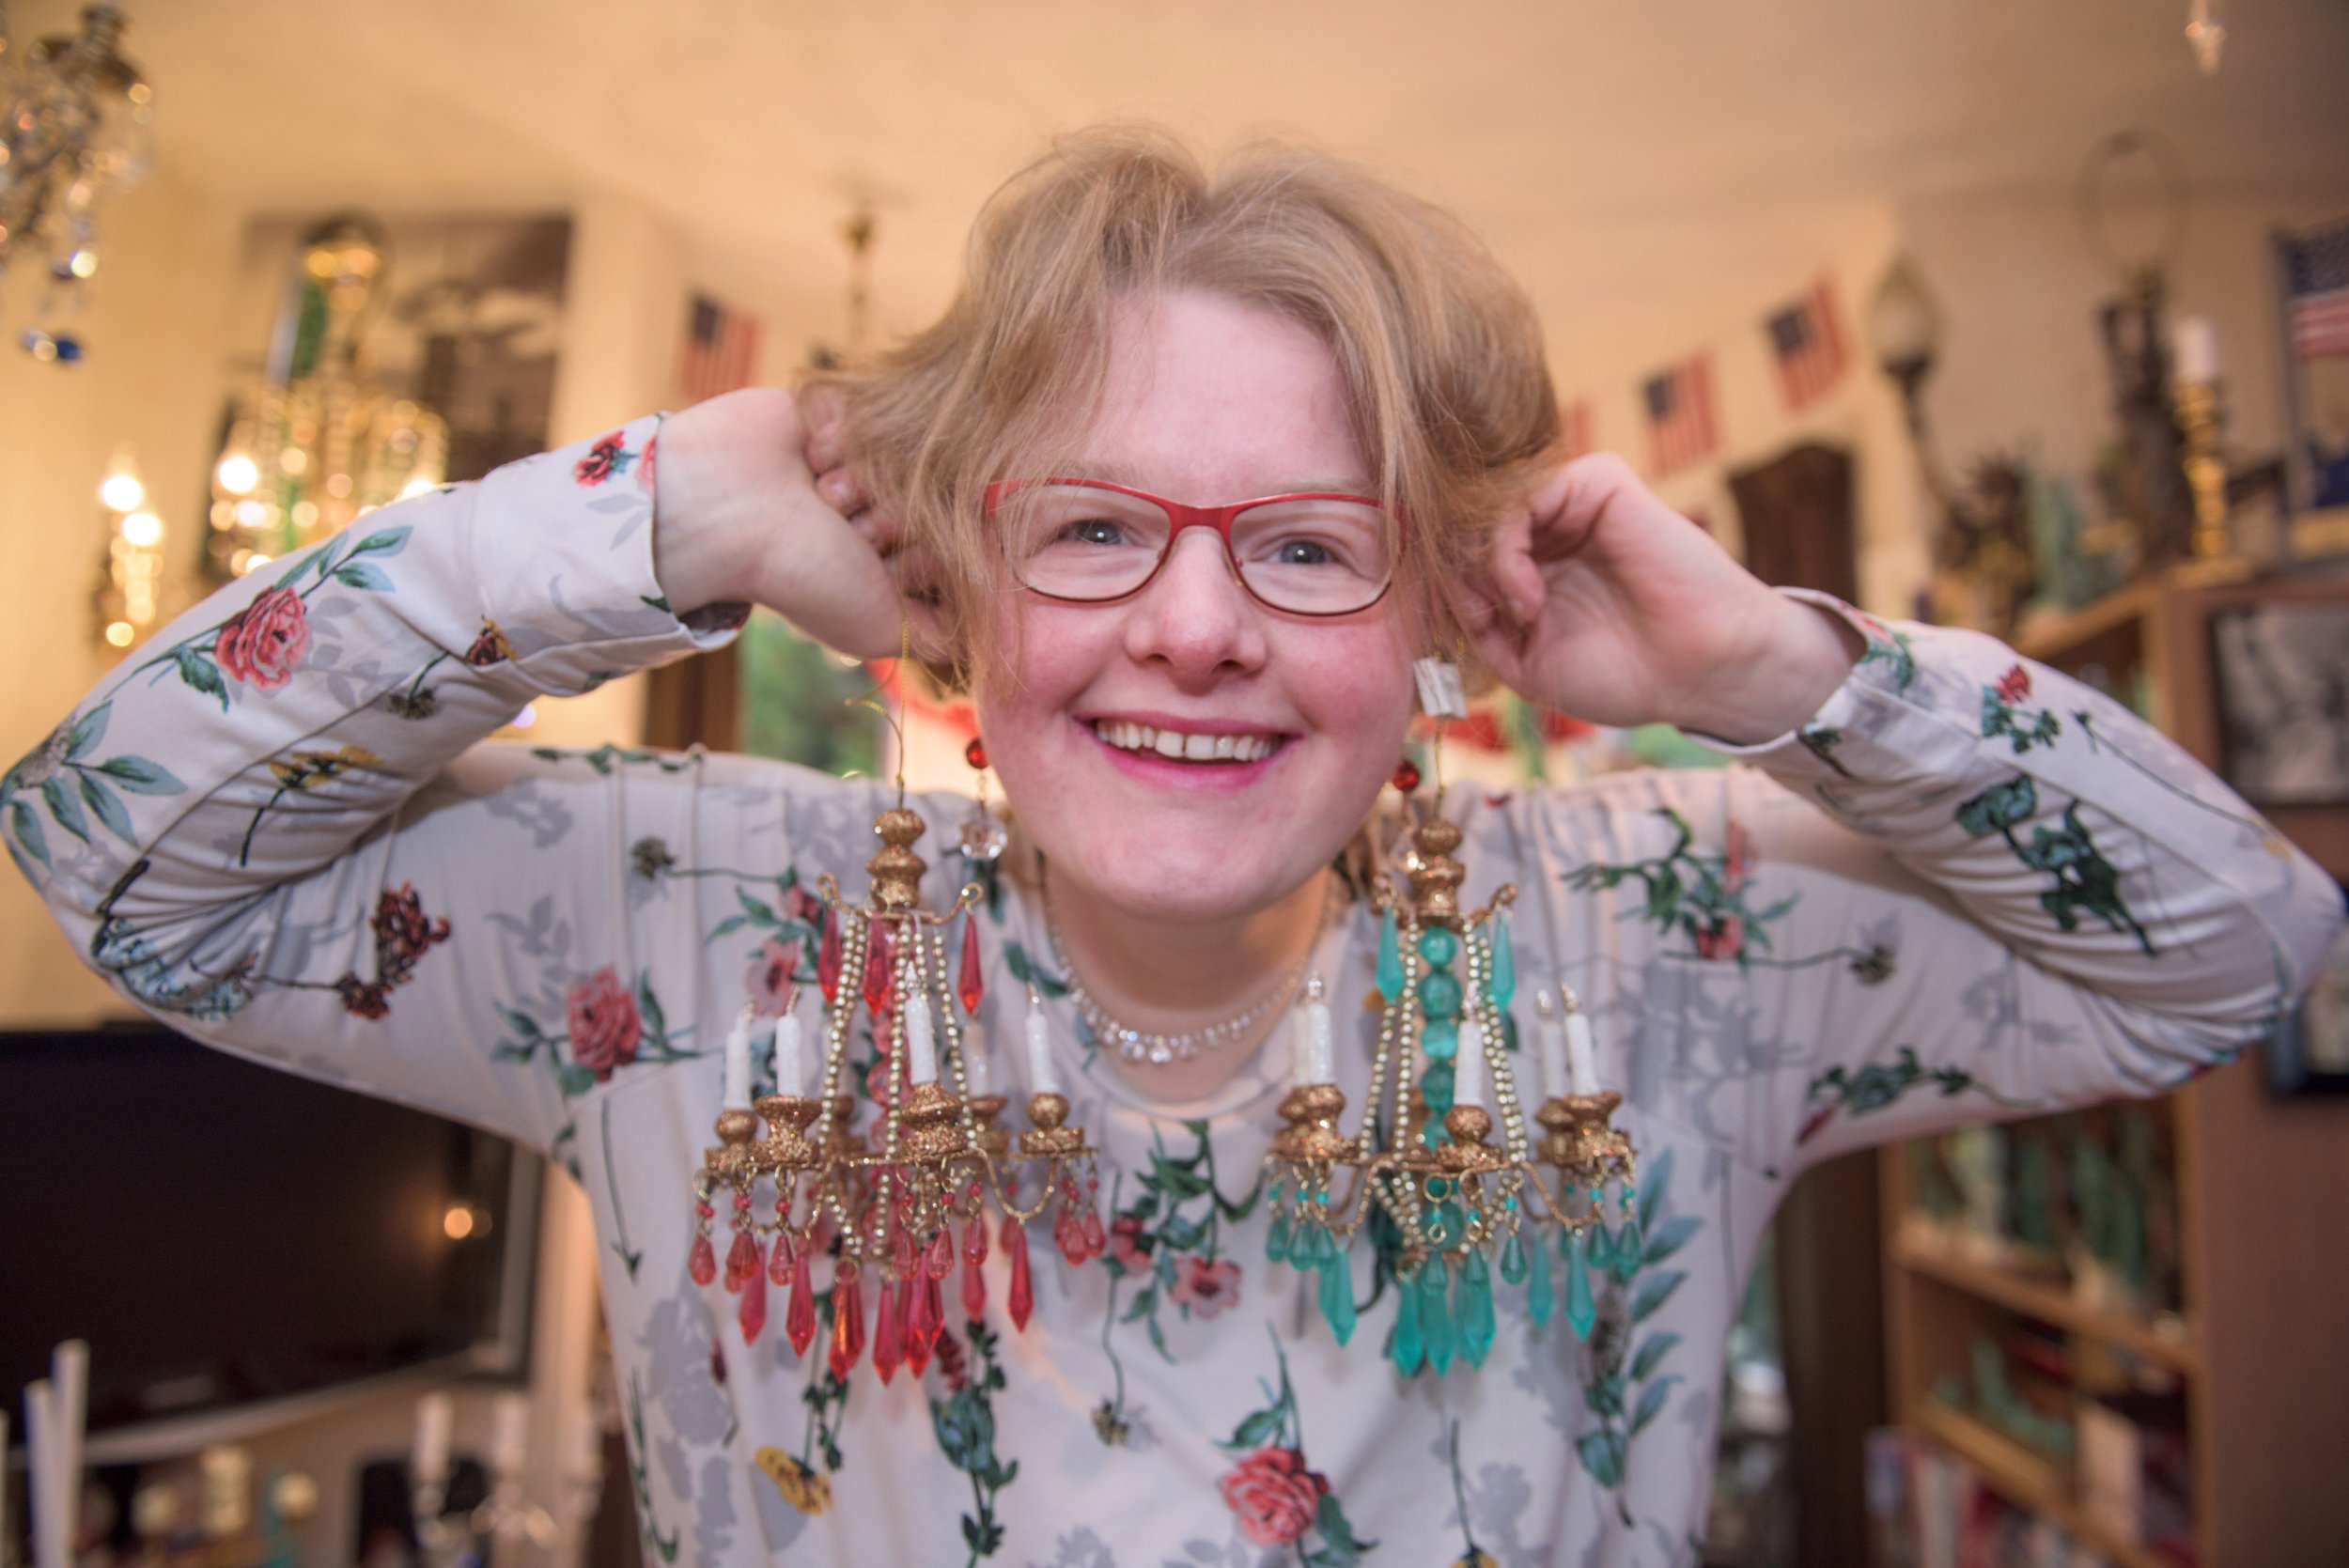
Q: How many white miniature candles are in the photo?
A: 10